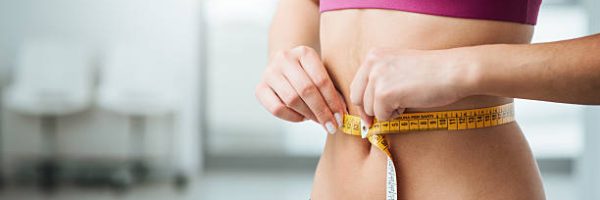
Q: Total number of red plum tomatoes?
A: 0